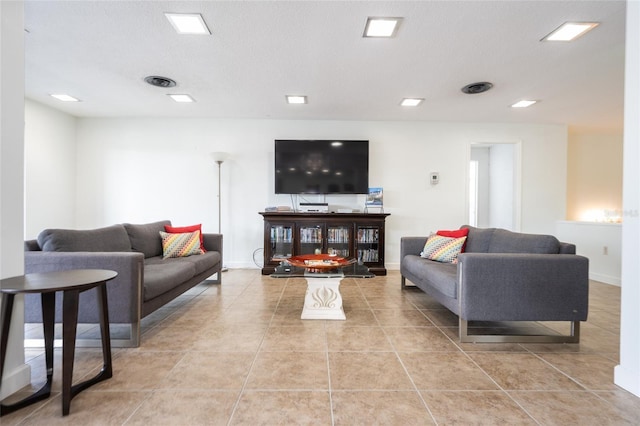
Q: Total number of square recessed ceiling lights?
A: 8